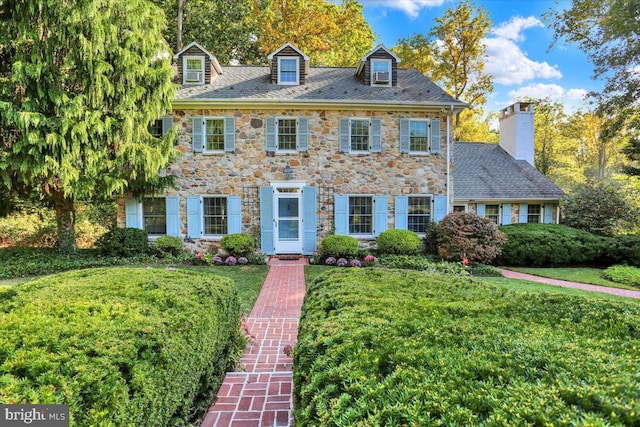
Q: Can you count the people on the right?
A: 0